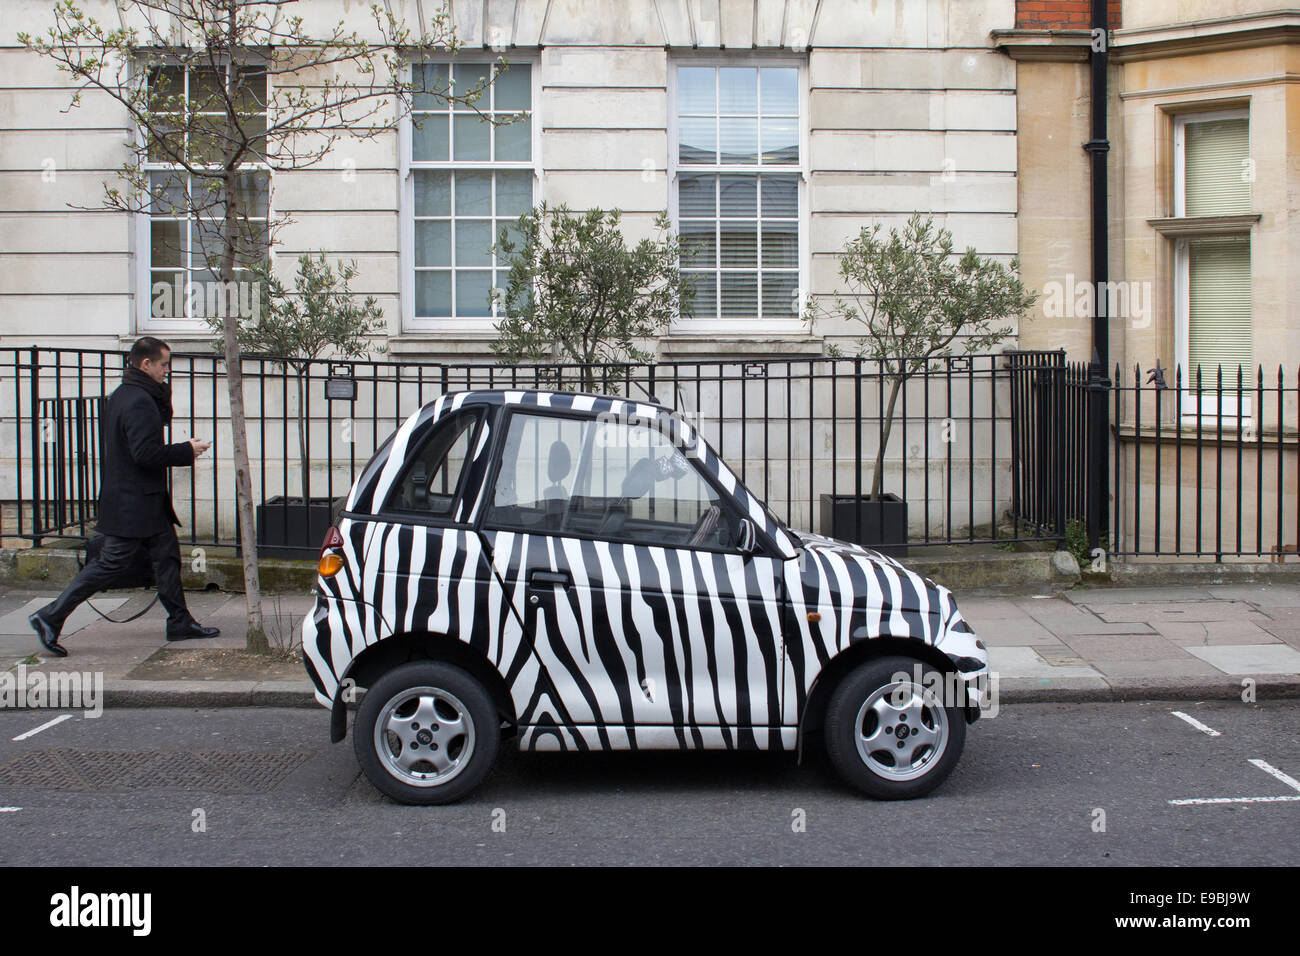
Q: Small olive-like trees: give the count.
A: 3